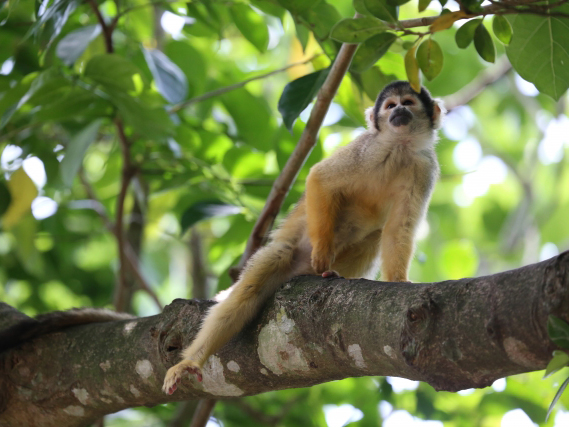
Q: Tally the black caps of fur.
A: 1